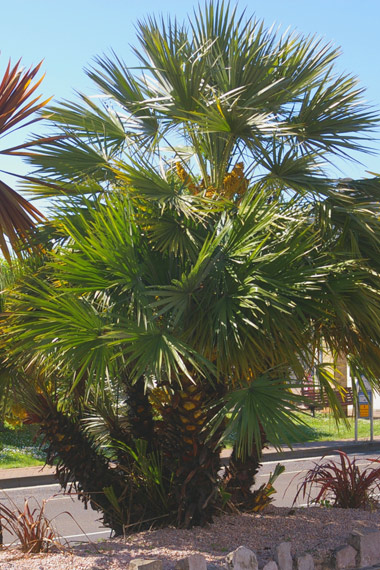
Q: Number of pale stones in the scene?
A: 8